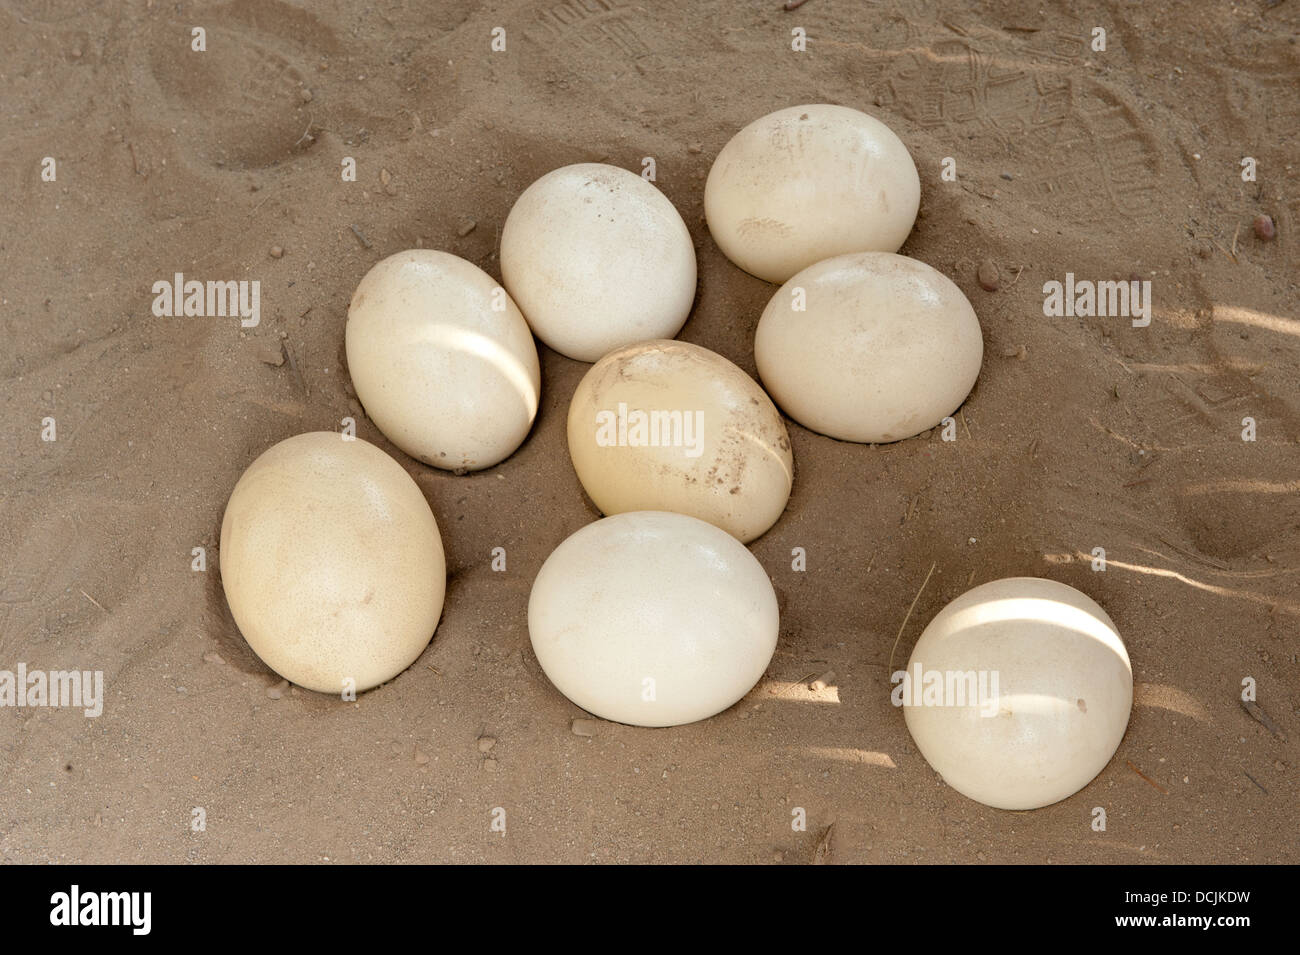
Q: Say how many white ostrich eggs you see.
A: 8